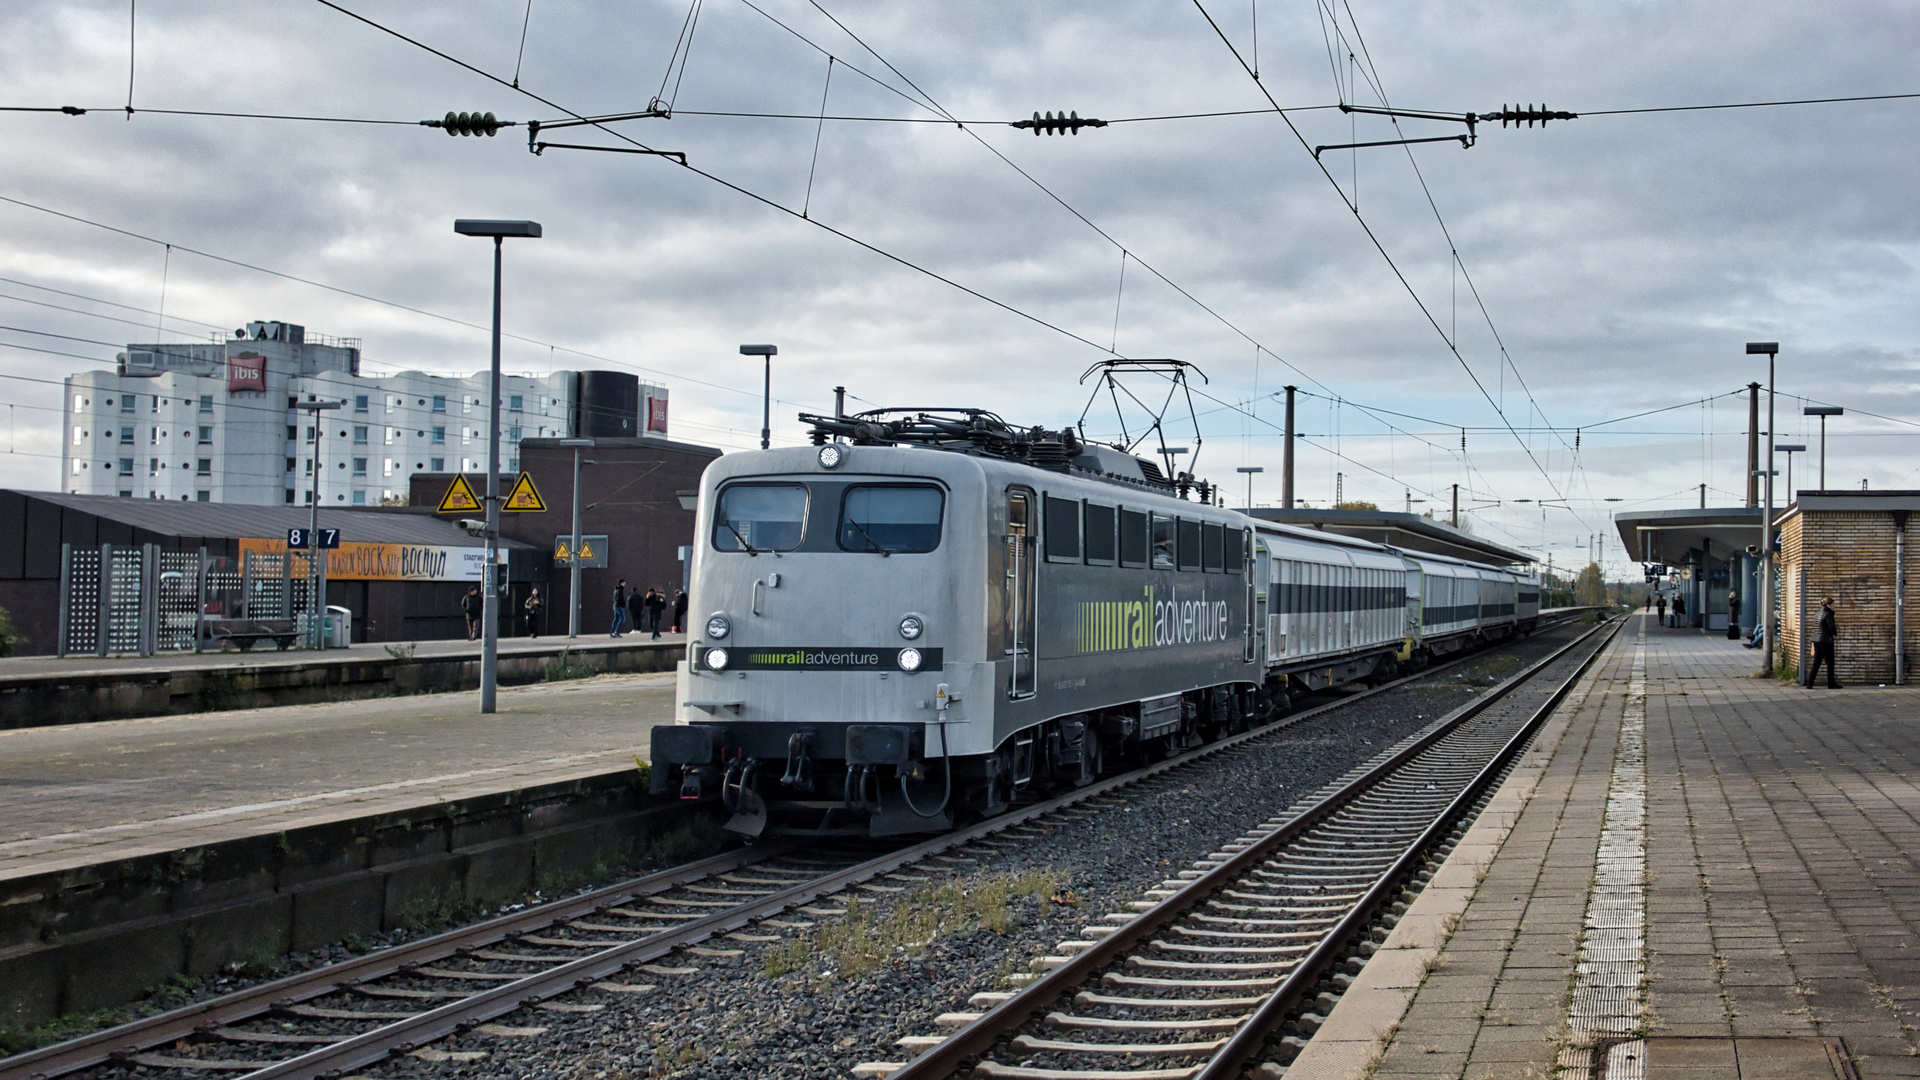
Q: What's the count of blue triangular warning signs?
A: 0